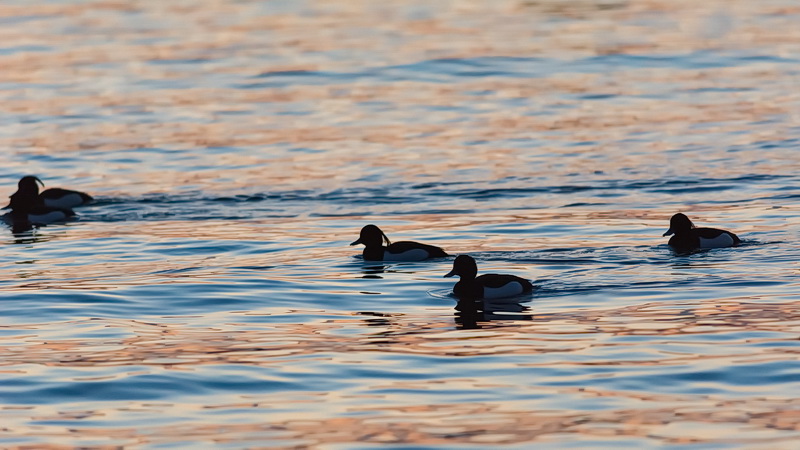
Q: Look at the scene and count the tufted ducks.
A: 5